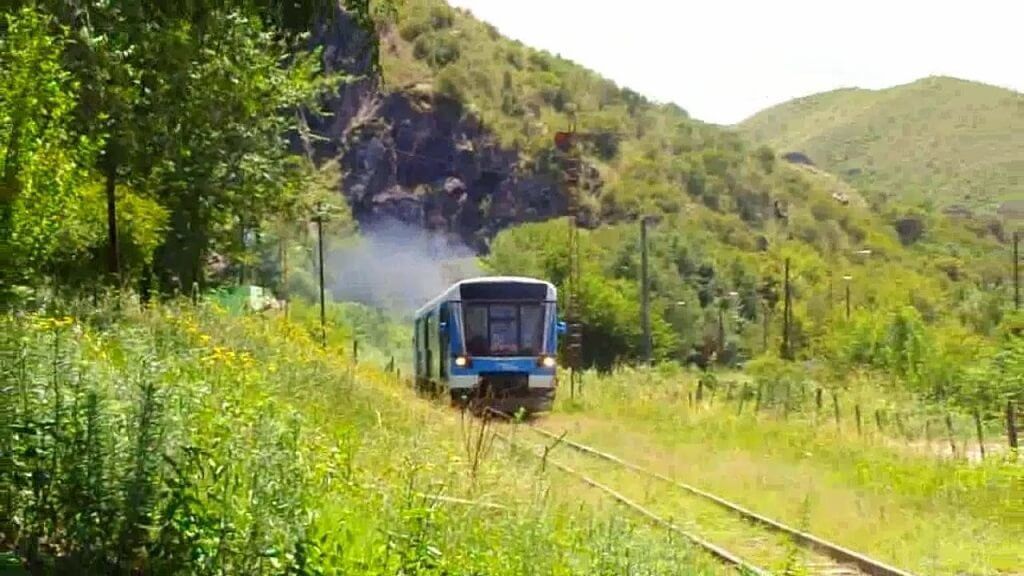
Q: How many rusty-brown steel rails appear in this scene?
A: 2